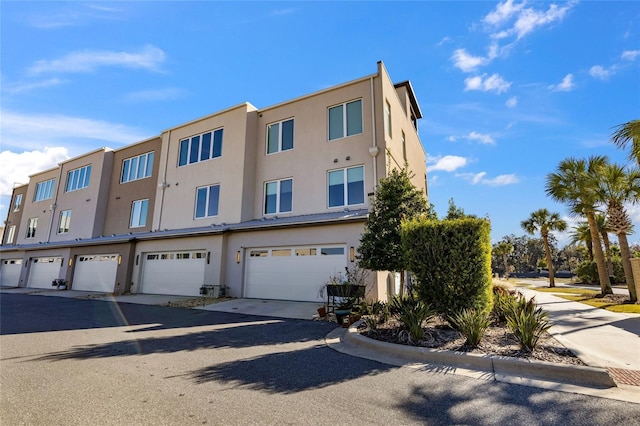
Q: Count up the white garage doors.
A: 5